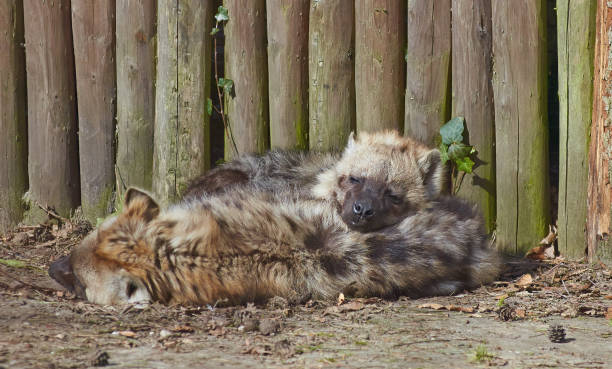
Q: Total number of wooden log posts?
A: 14